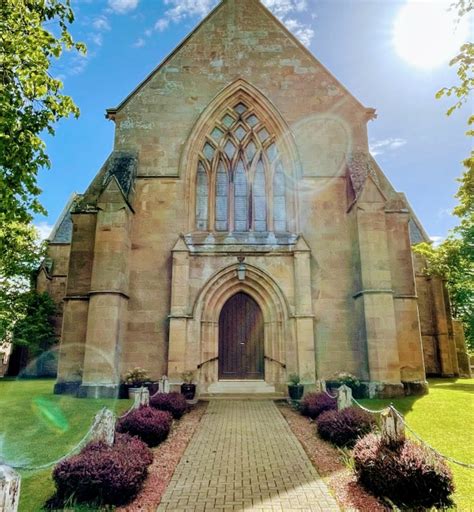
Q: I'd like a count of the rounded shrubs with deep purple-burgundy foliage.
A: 6